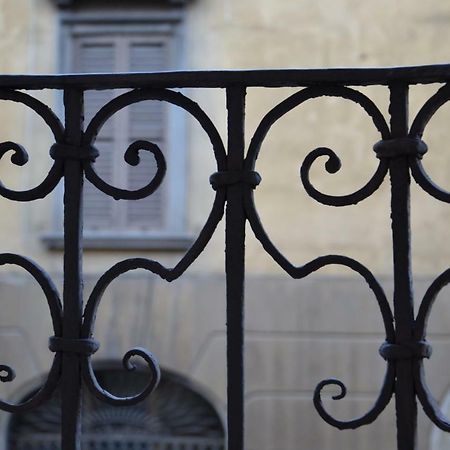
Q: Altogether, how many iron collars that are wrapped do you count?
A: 5